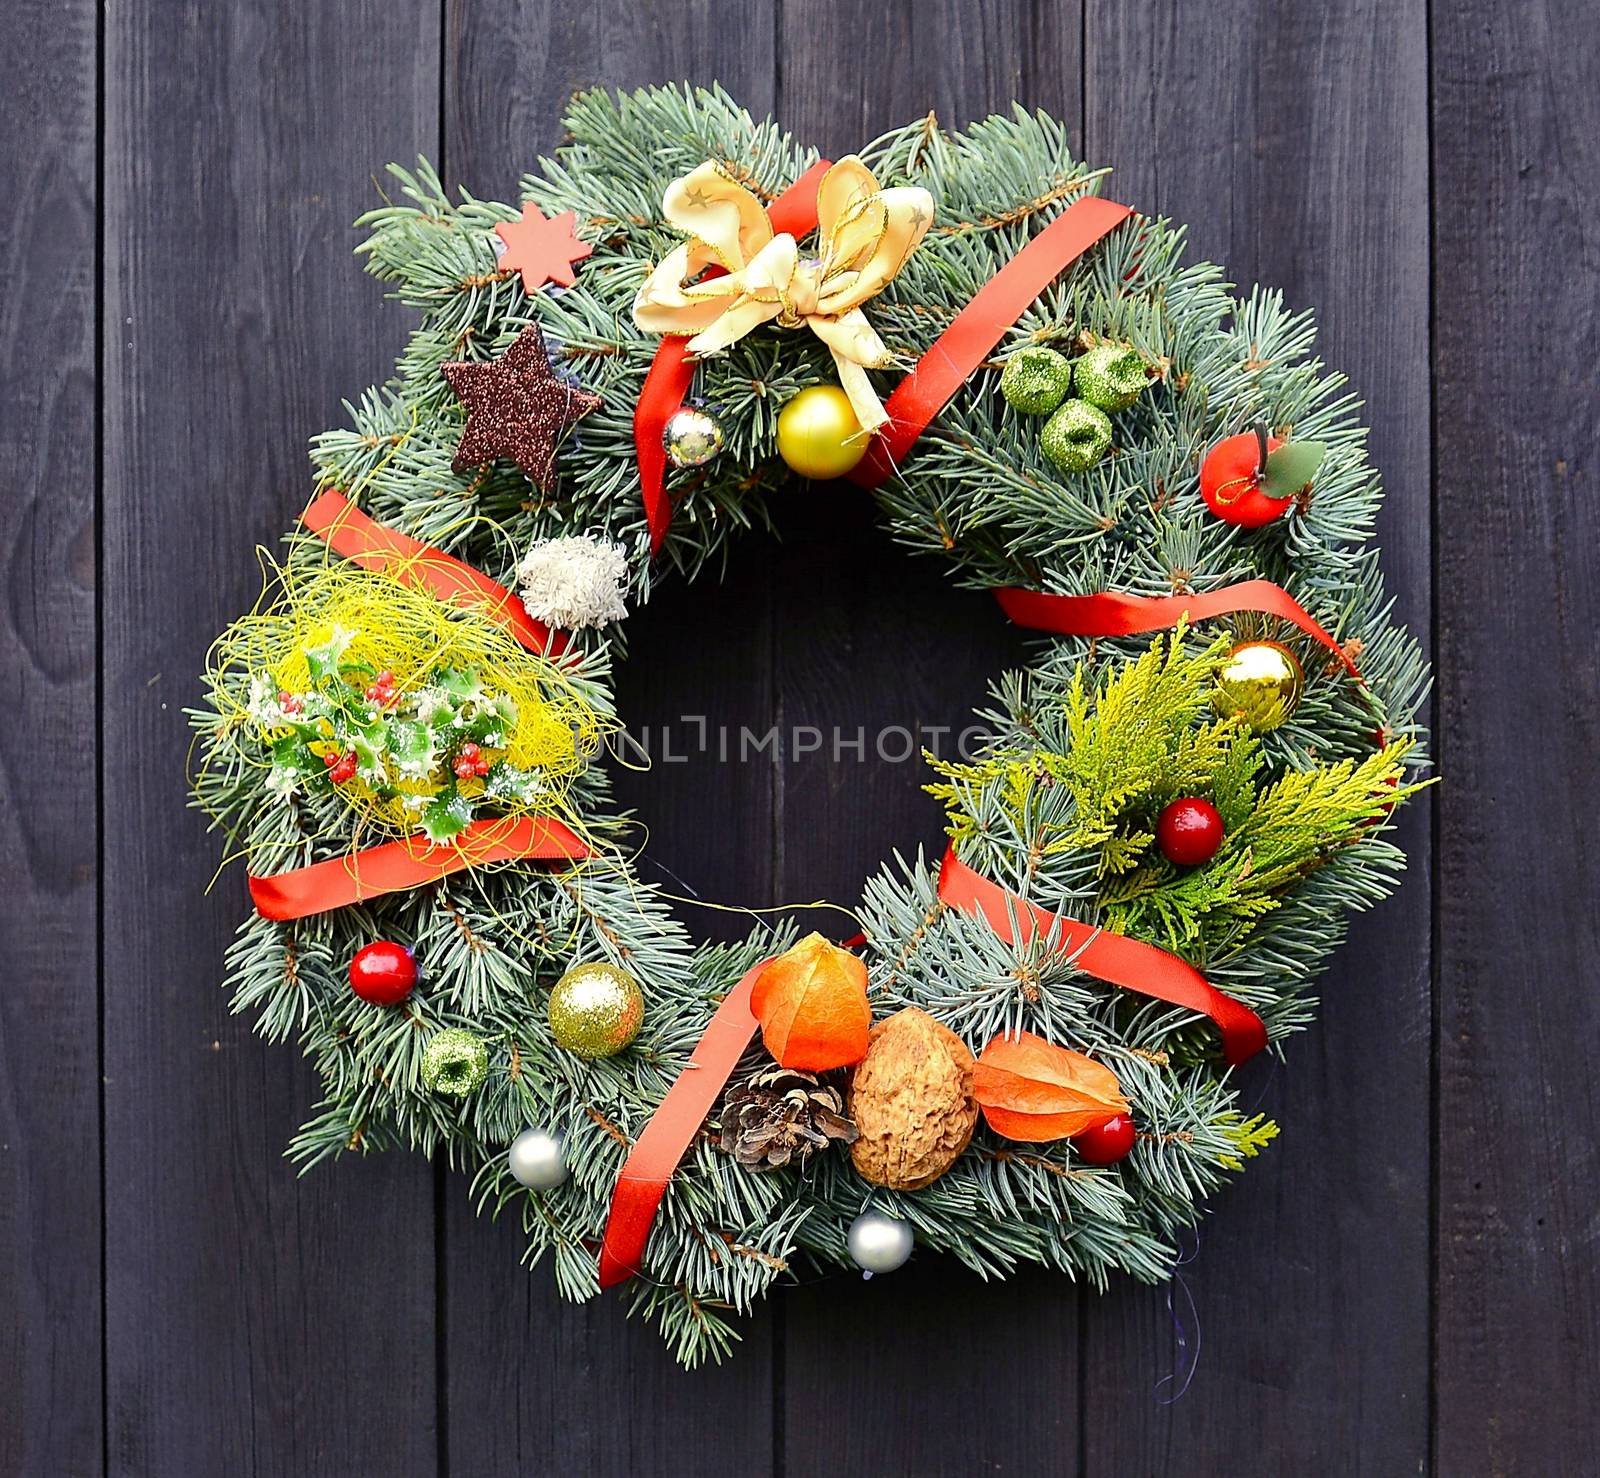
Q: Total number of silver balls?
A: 3